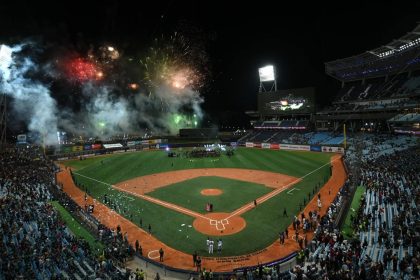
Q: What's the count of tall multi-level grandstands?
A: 1